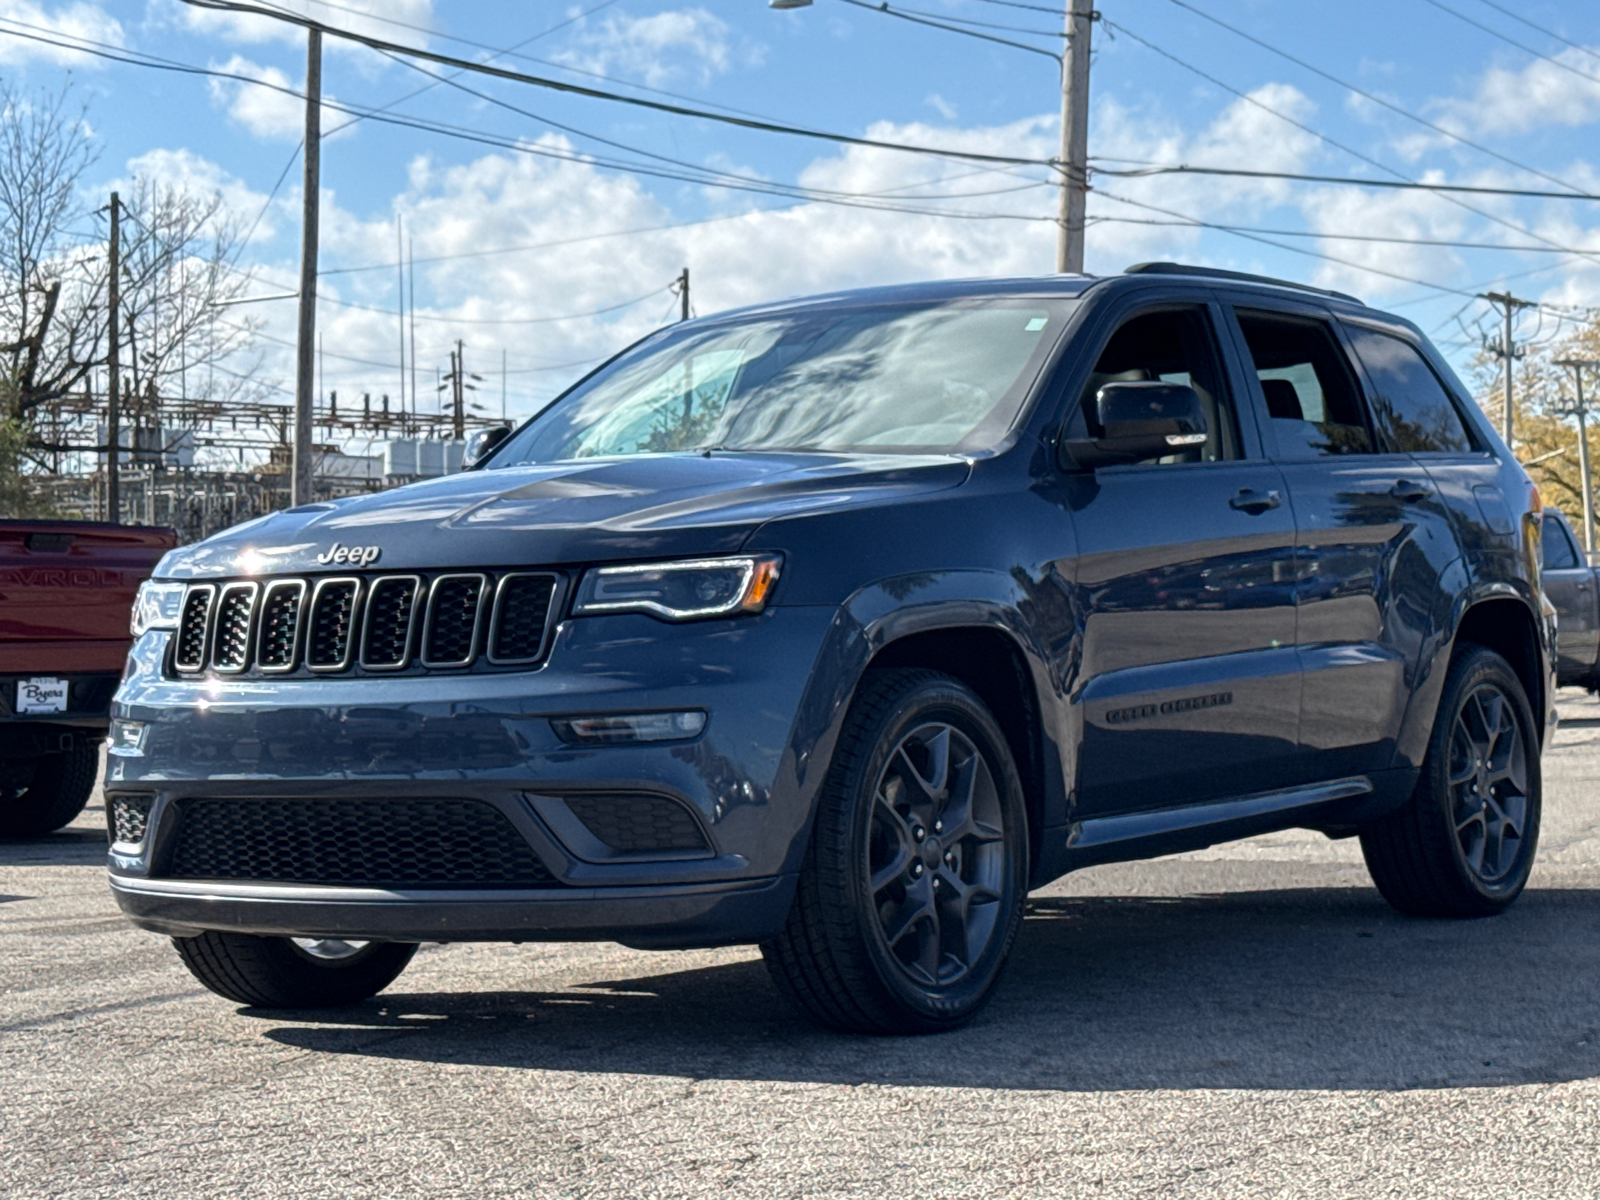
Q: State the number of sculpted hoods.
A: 1